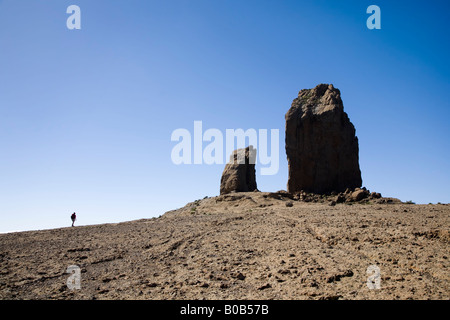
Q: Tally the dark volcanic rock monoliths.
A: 2